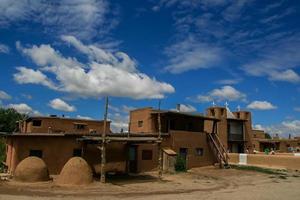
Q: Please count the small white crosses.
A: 3